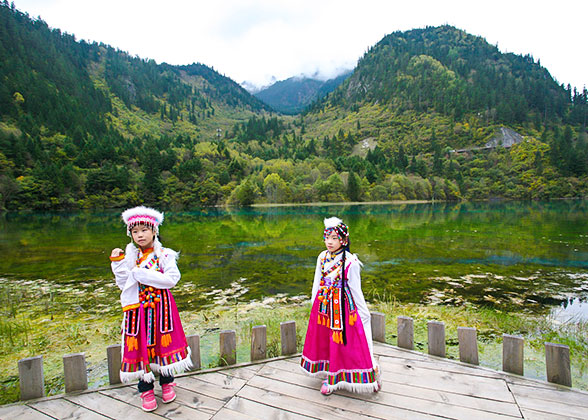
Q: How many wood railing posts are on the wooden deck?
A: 13